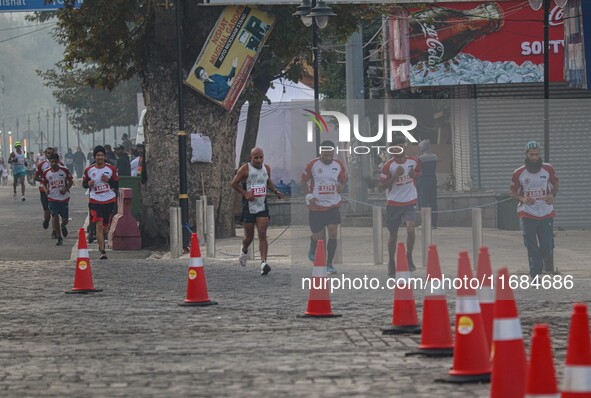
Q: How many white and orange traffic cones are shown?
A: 10